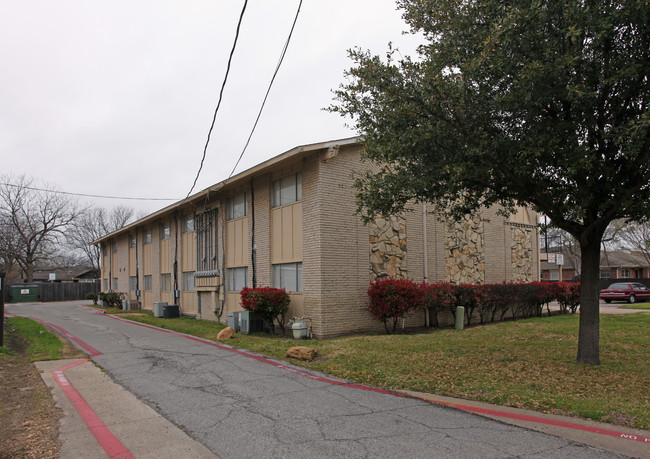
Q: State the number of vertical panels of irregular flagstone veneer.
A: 3